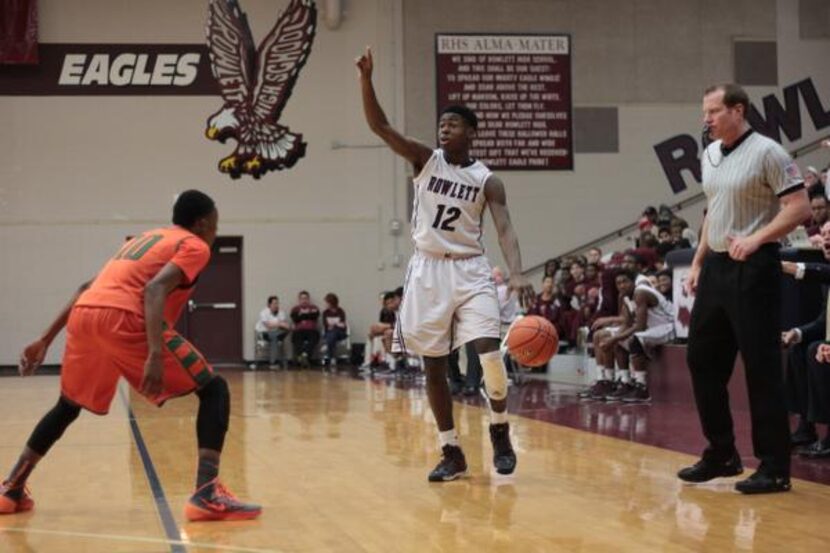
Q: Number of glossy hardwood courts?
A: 1